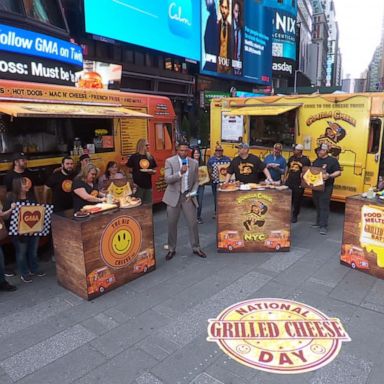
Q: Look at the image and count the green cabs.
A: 0